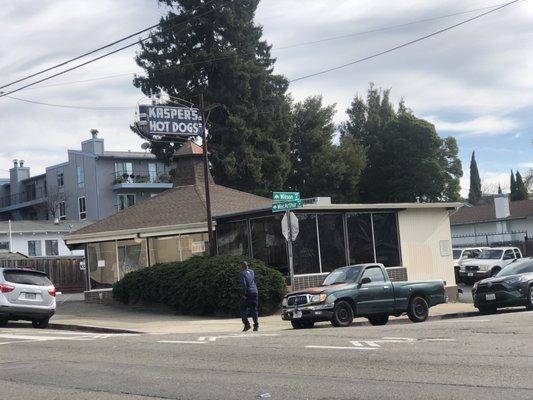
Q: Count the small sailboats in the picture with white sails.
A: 0